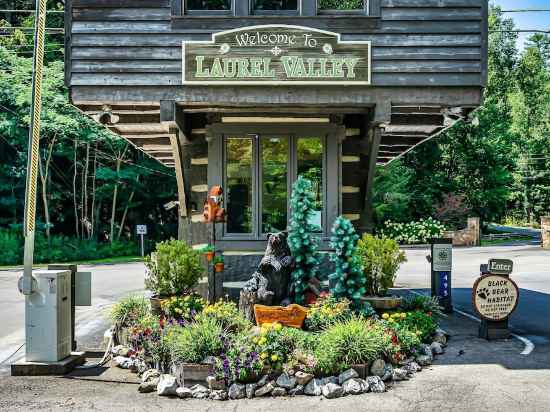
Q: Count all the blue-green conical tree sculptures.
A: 2